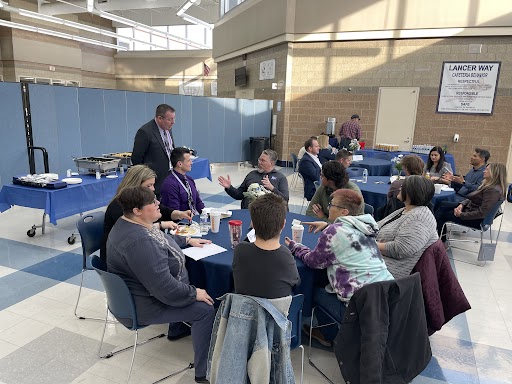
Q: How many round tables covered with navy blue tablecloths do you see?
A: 3